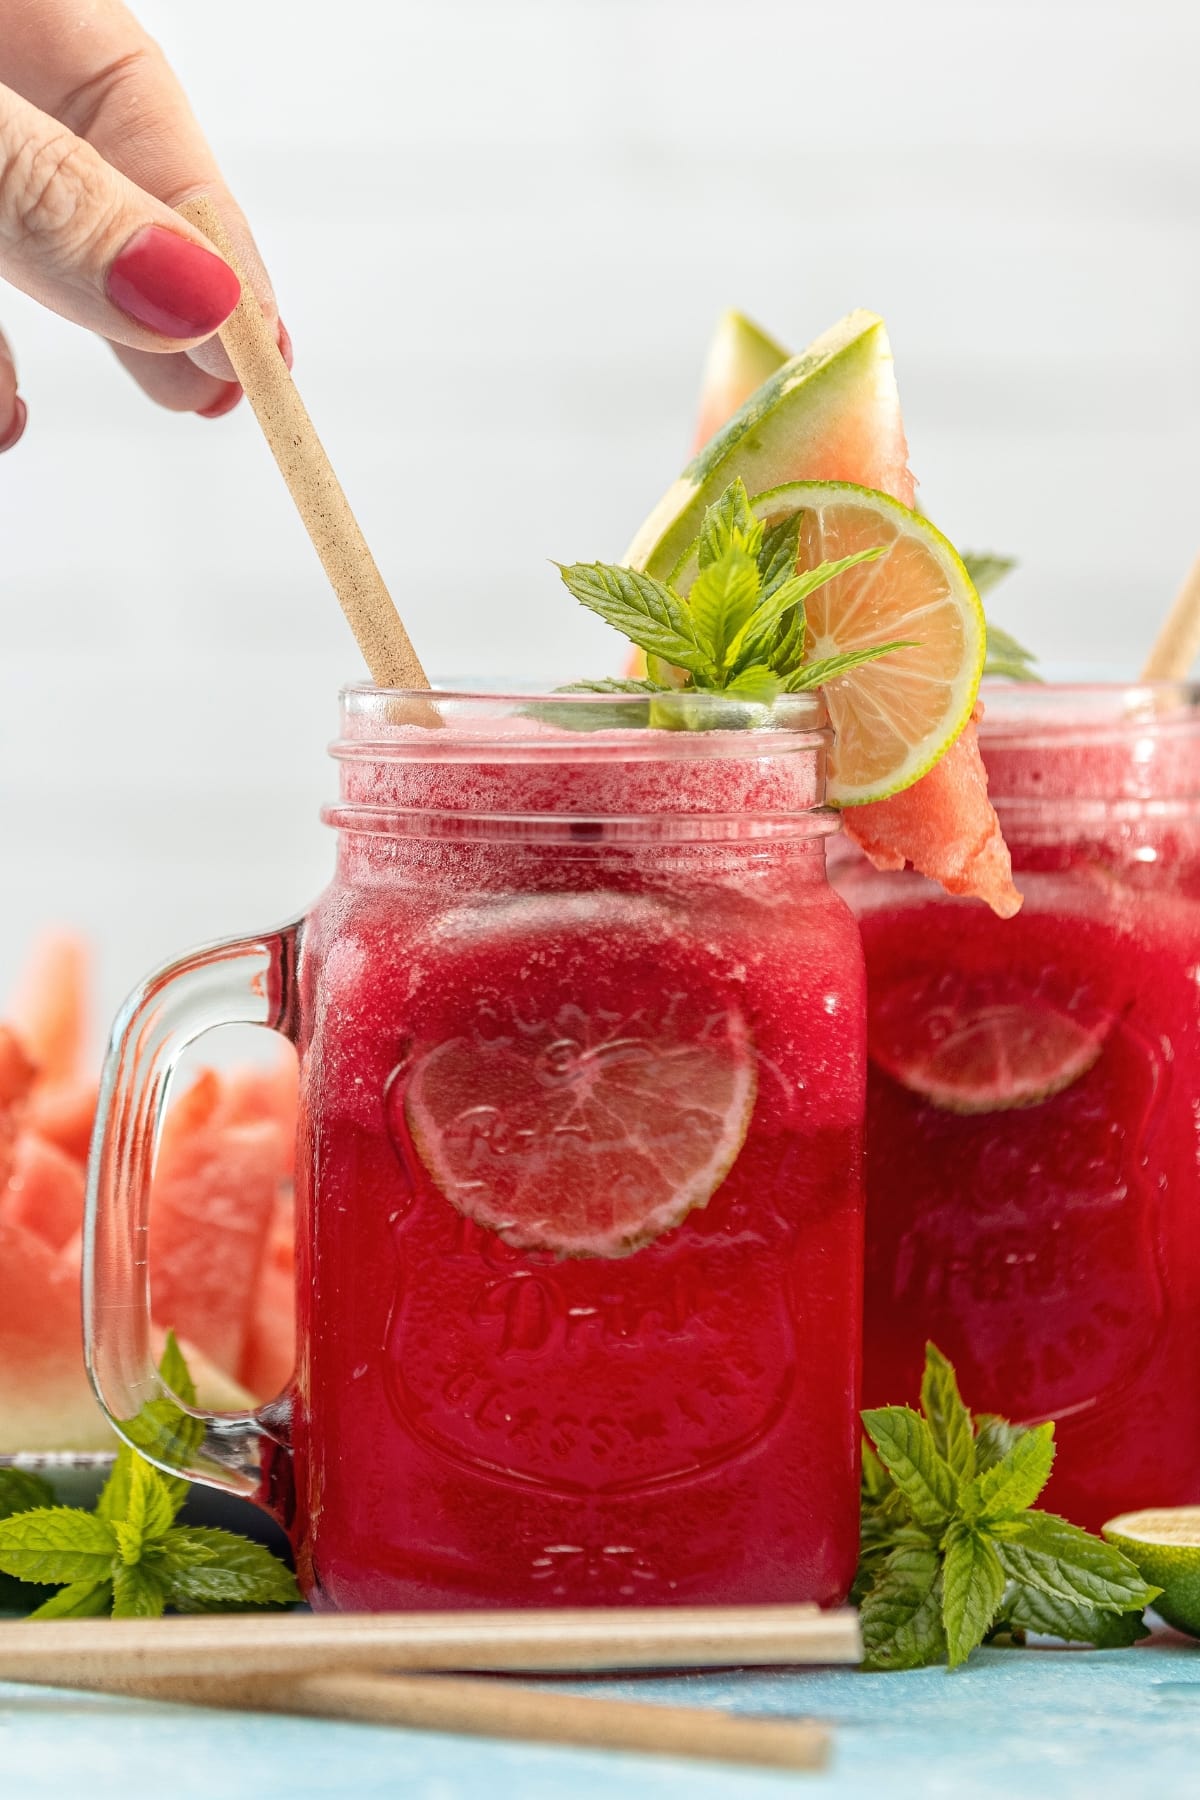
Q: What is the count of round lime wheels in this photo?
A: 3